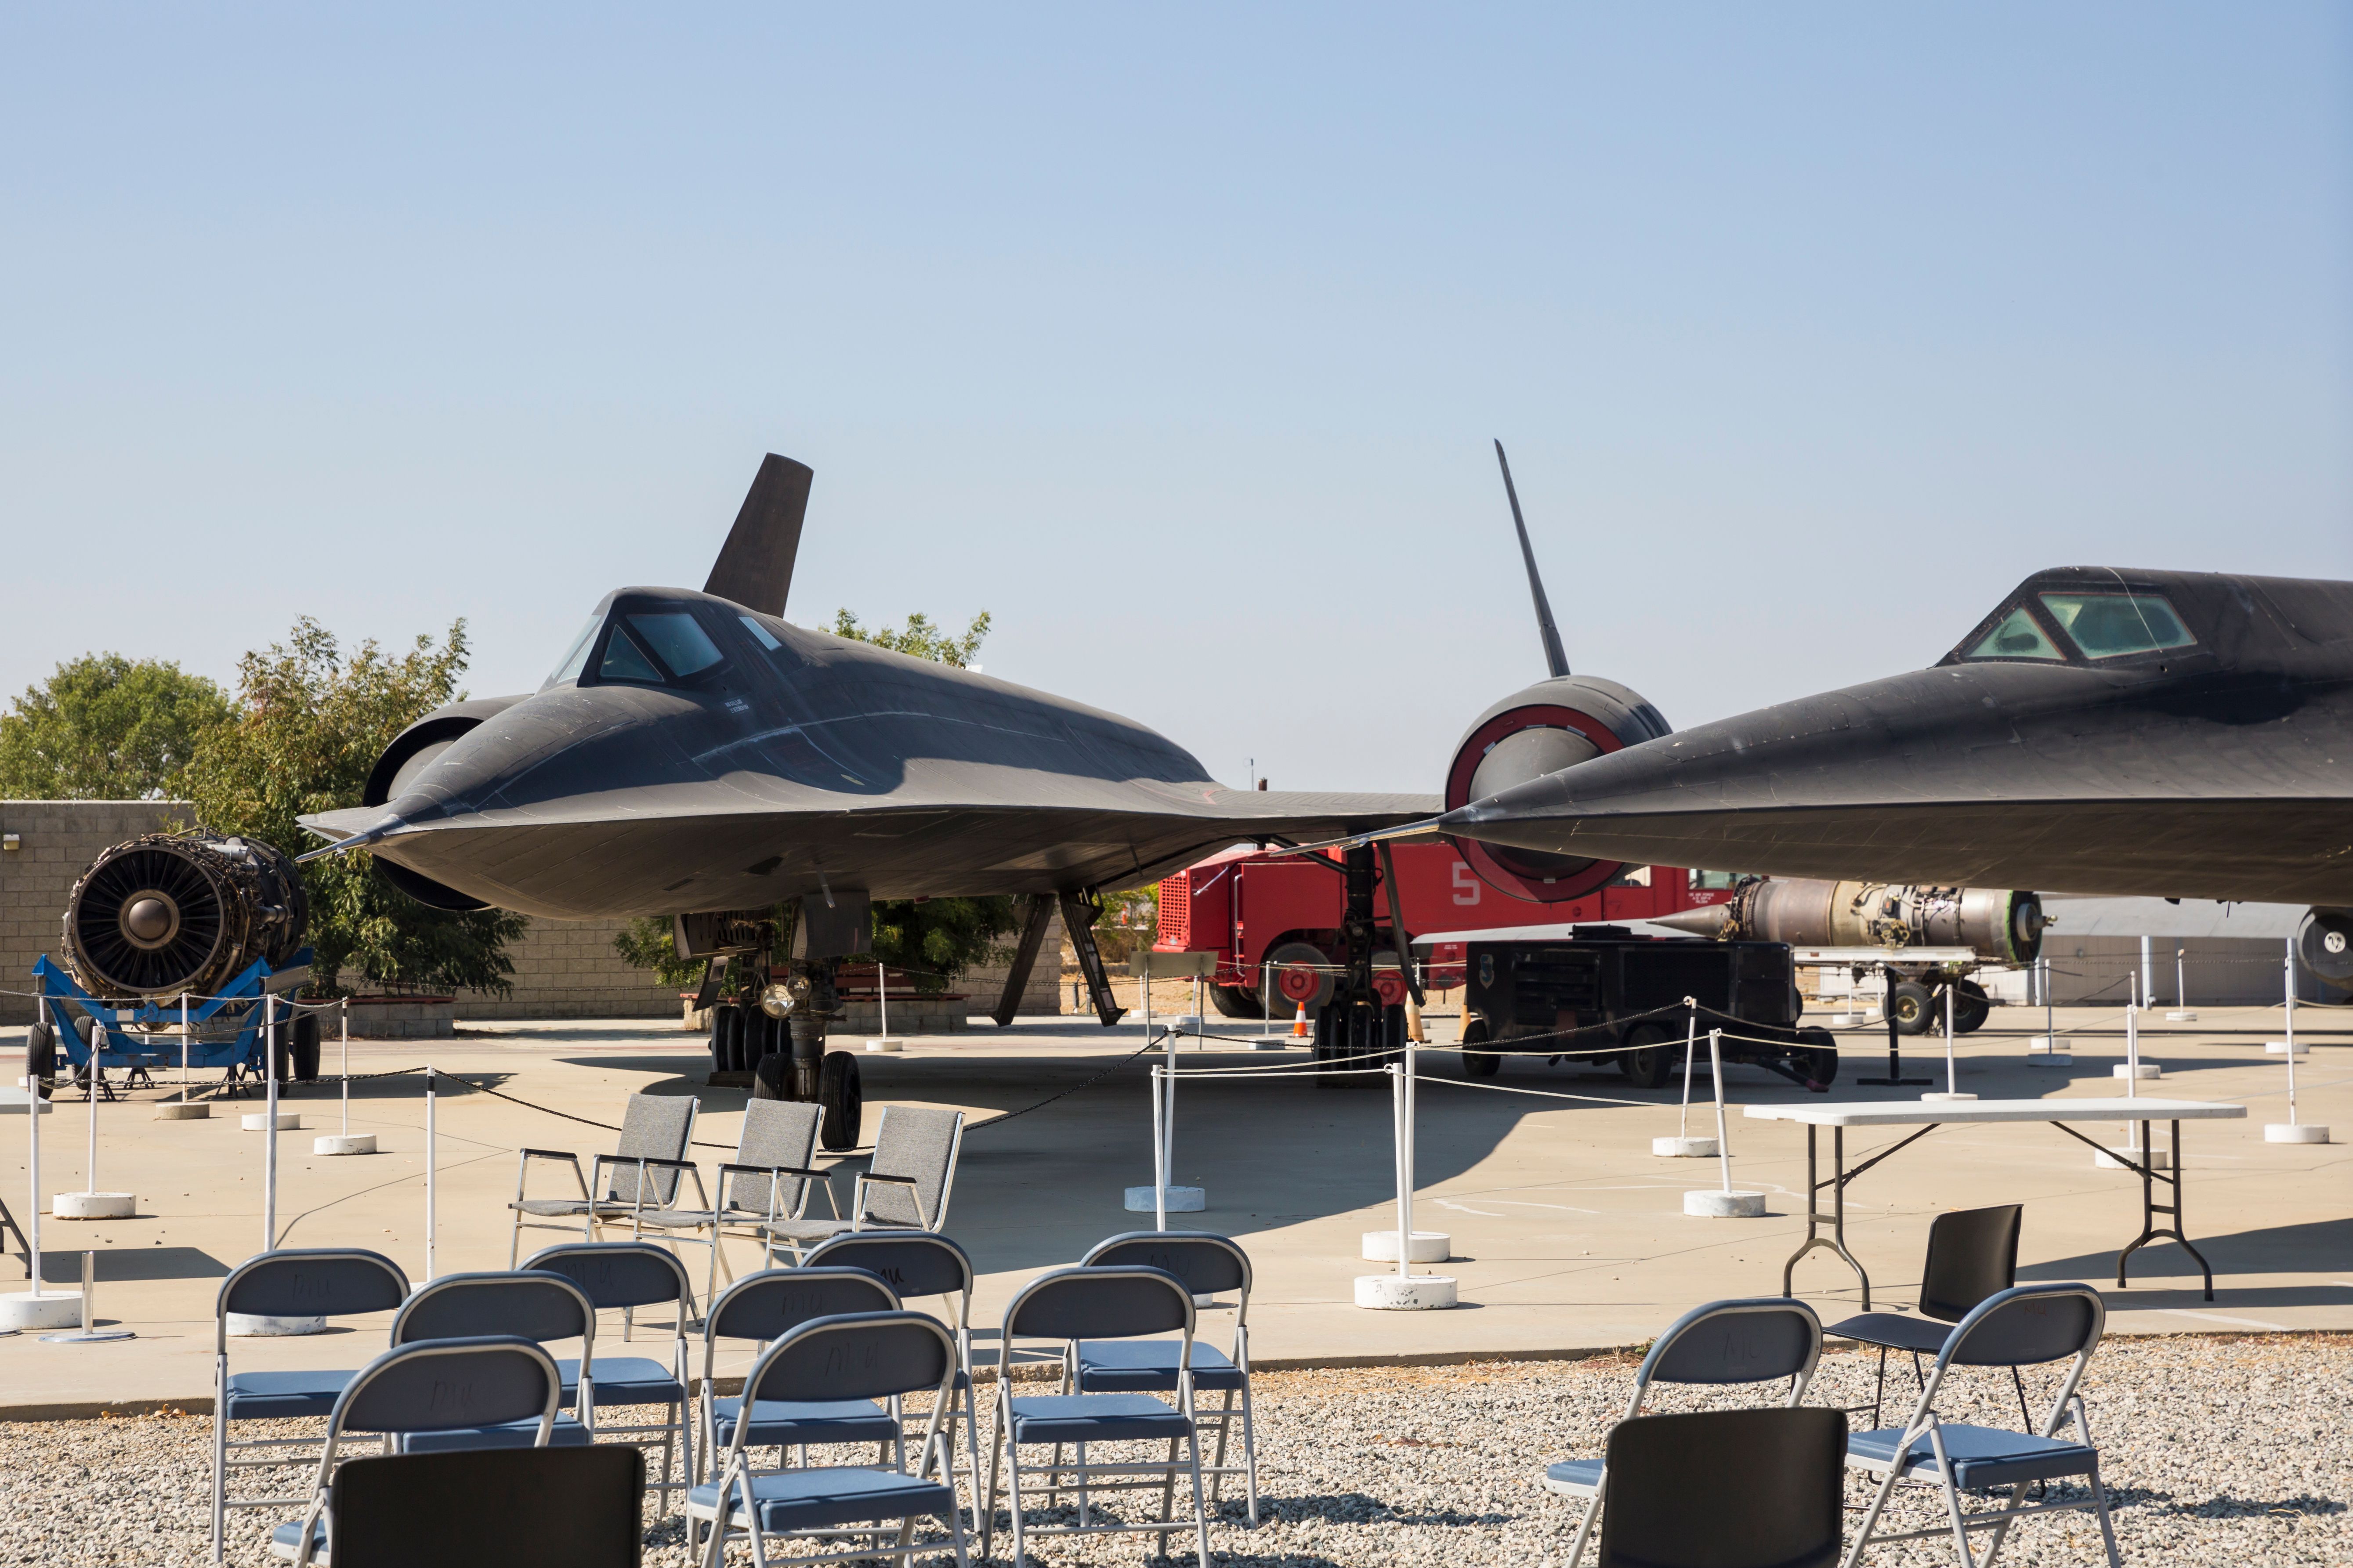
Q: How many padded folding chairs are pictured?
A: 11